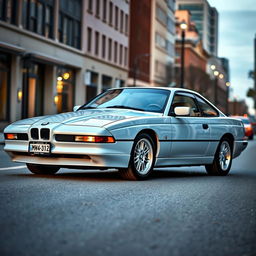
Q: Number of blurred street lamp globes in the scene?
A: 5